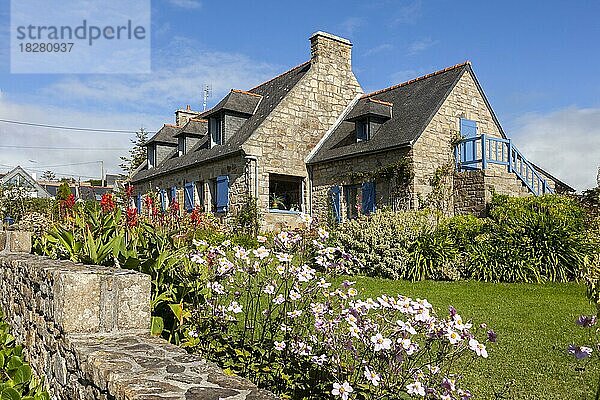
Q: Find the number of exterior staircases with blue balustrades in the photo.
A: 1